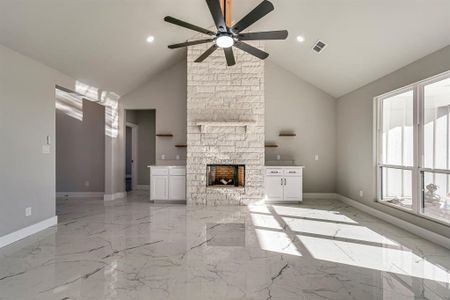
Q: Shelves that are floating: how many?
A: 4